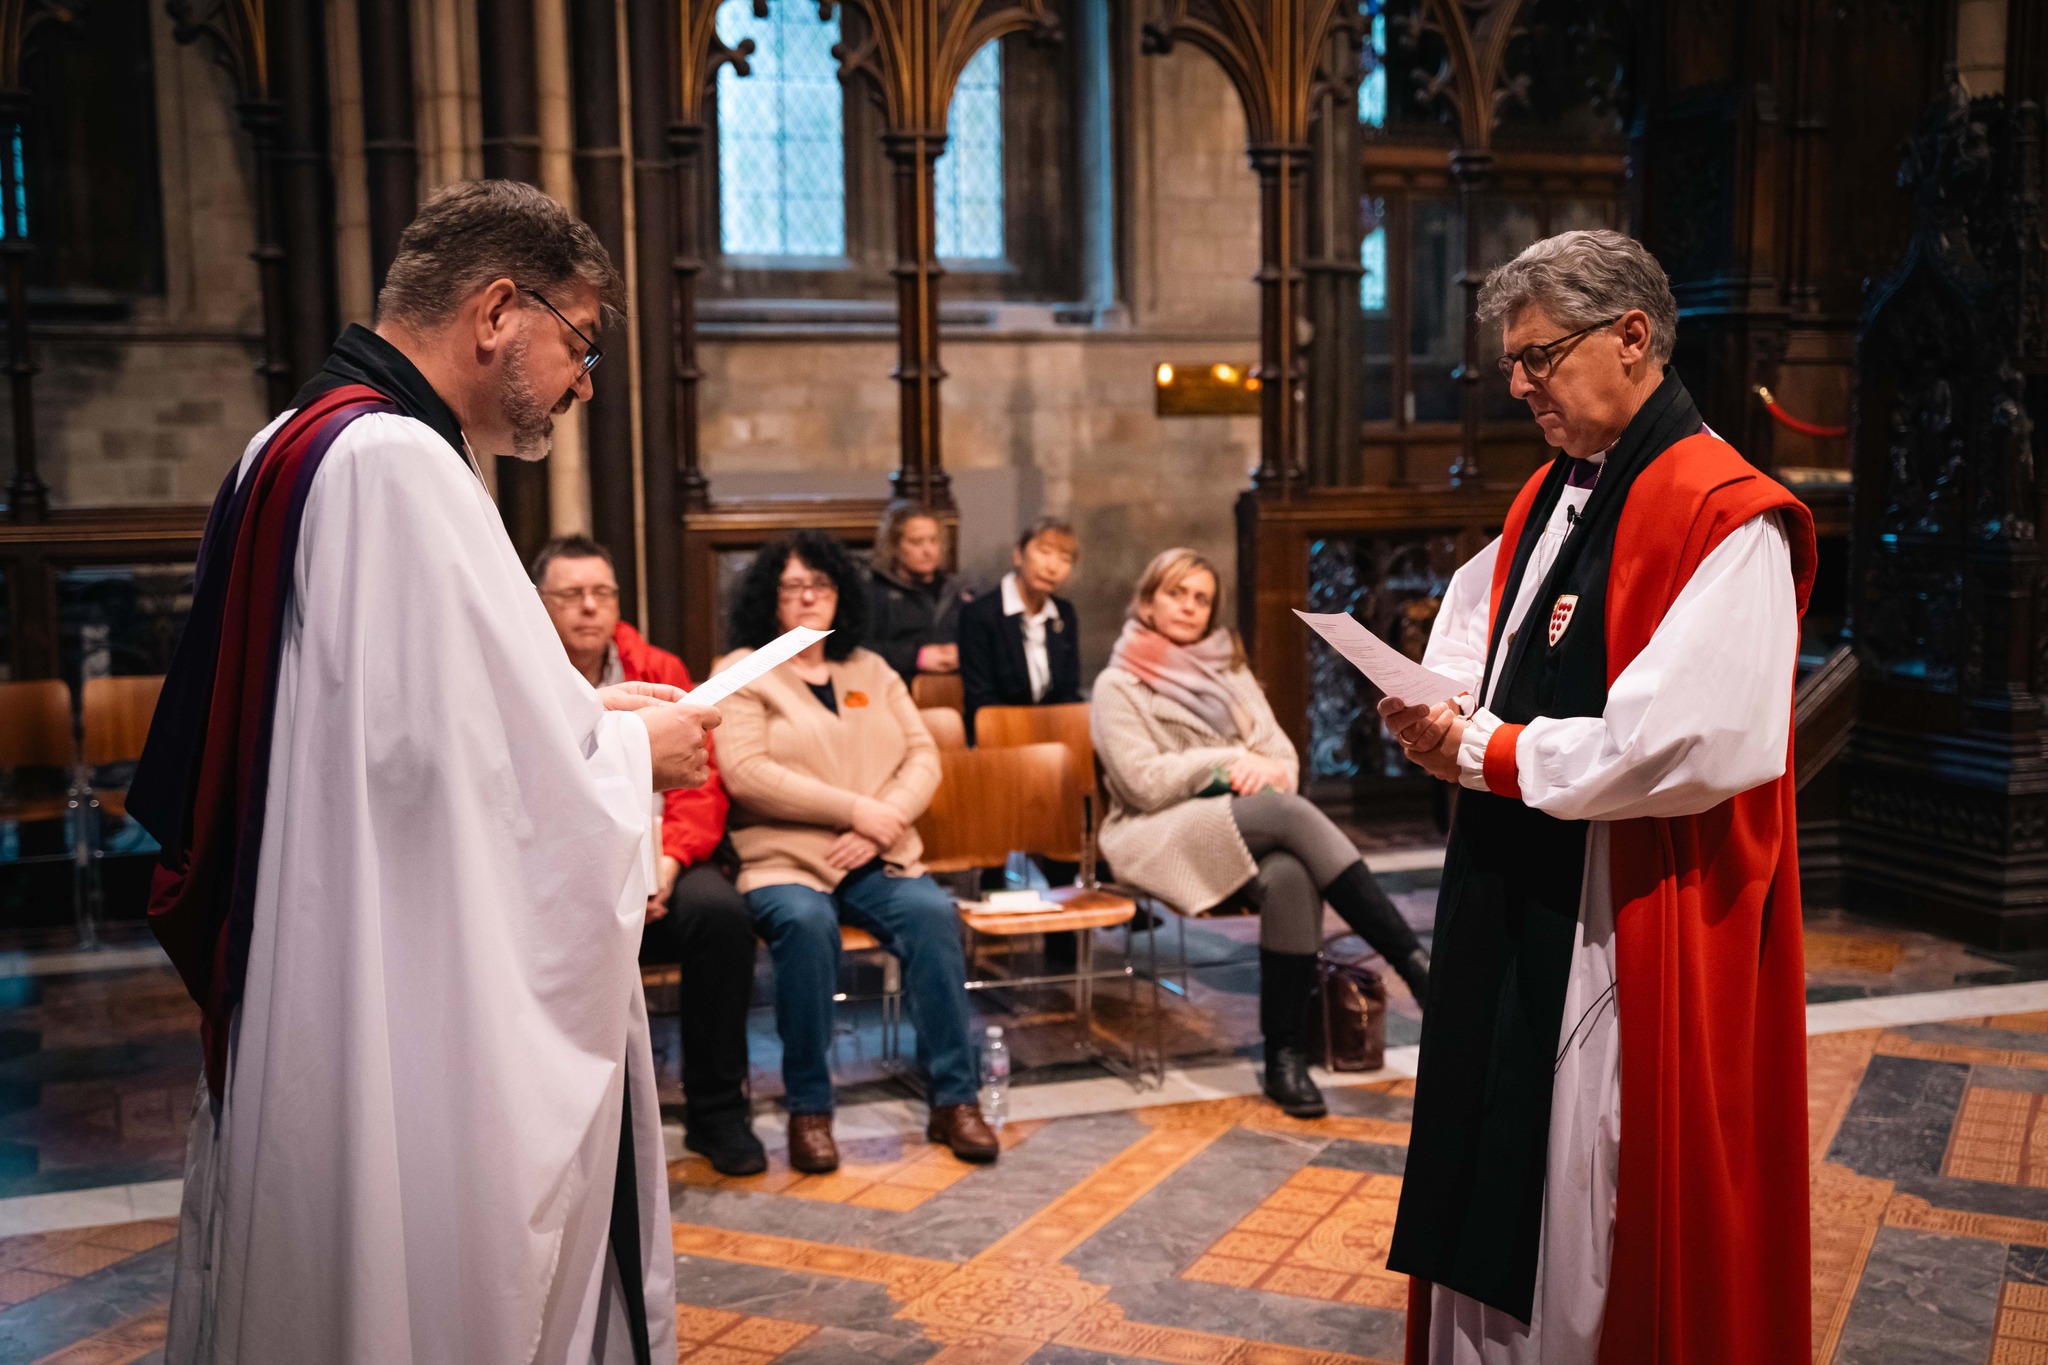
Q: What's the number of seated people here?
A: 5